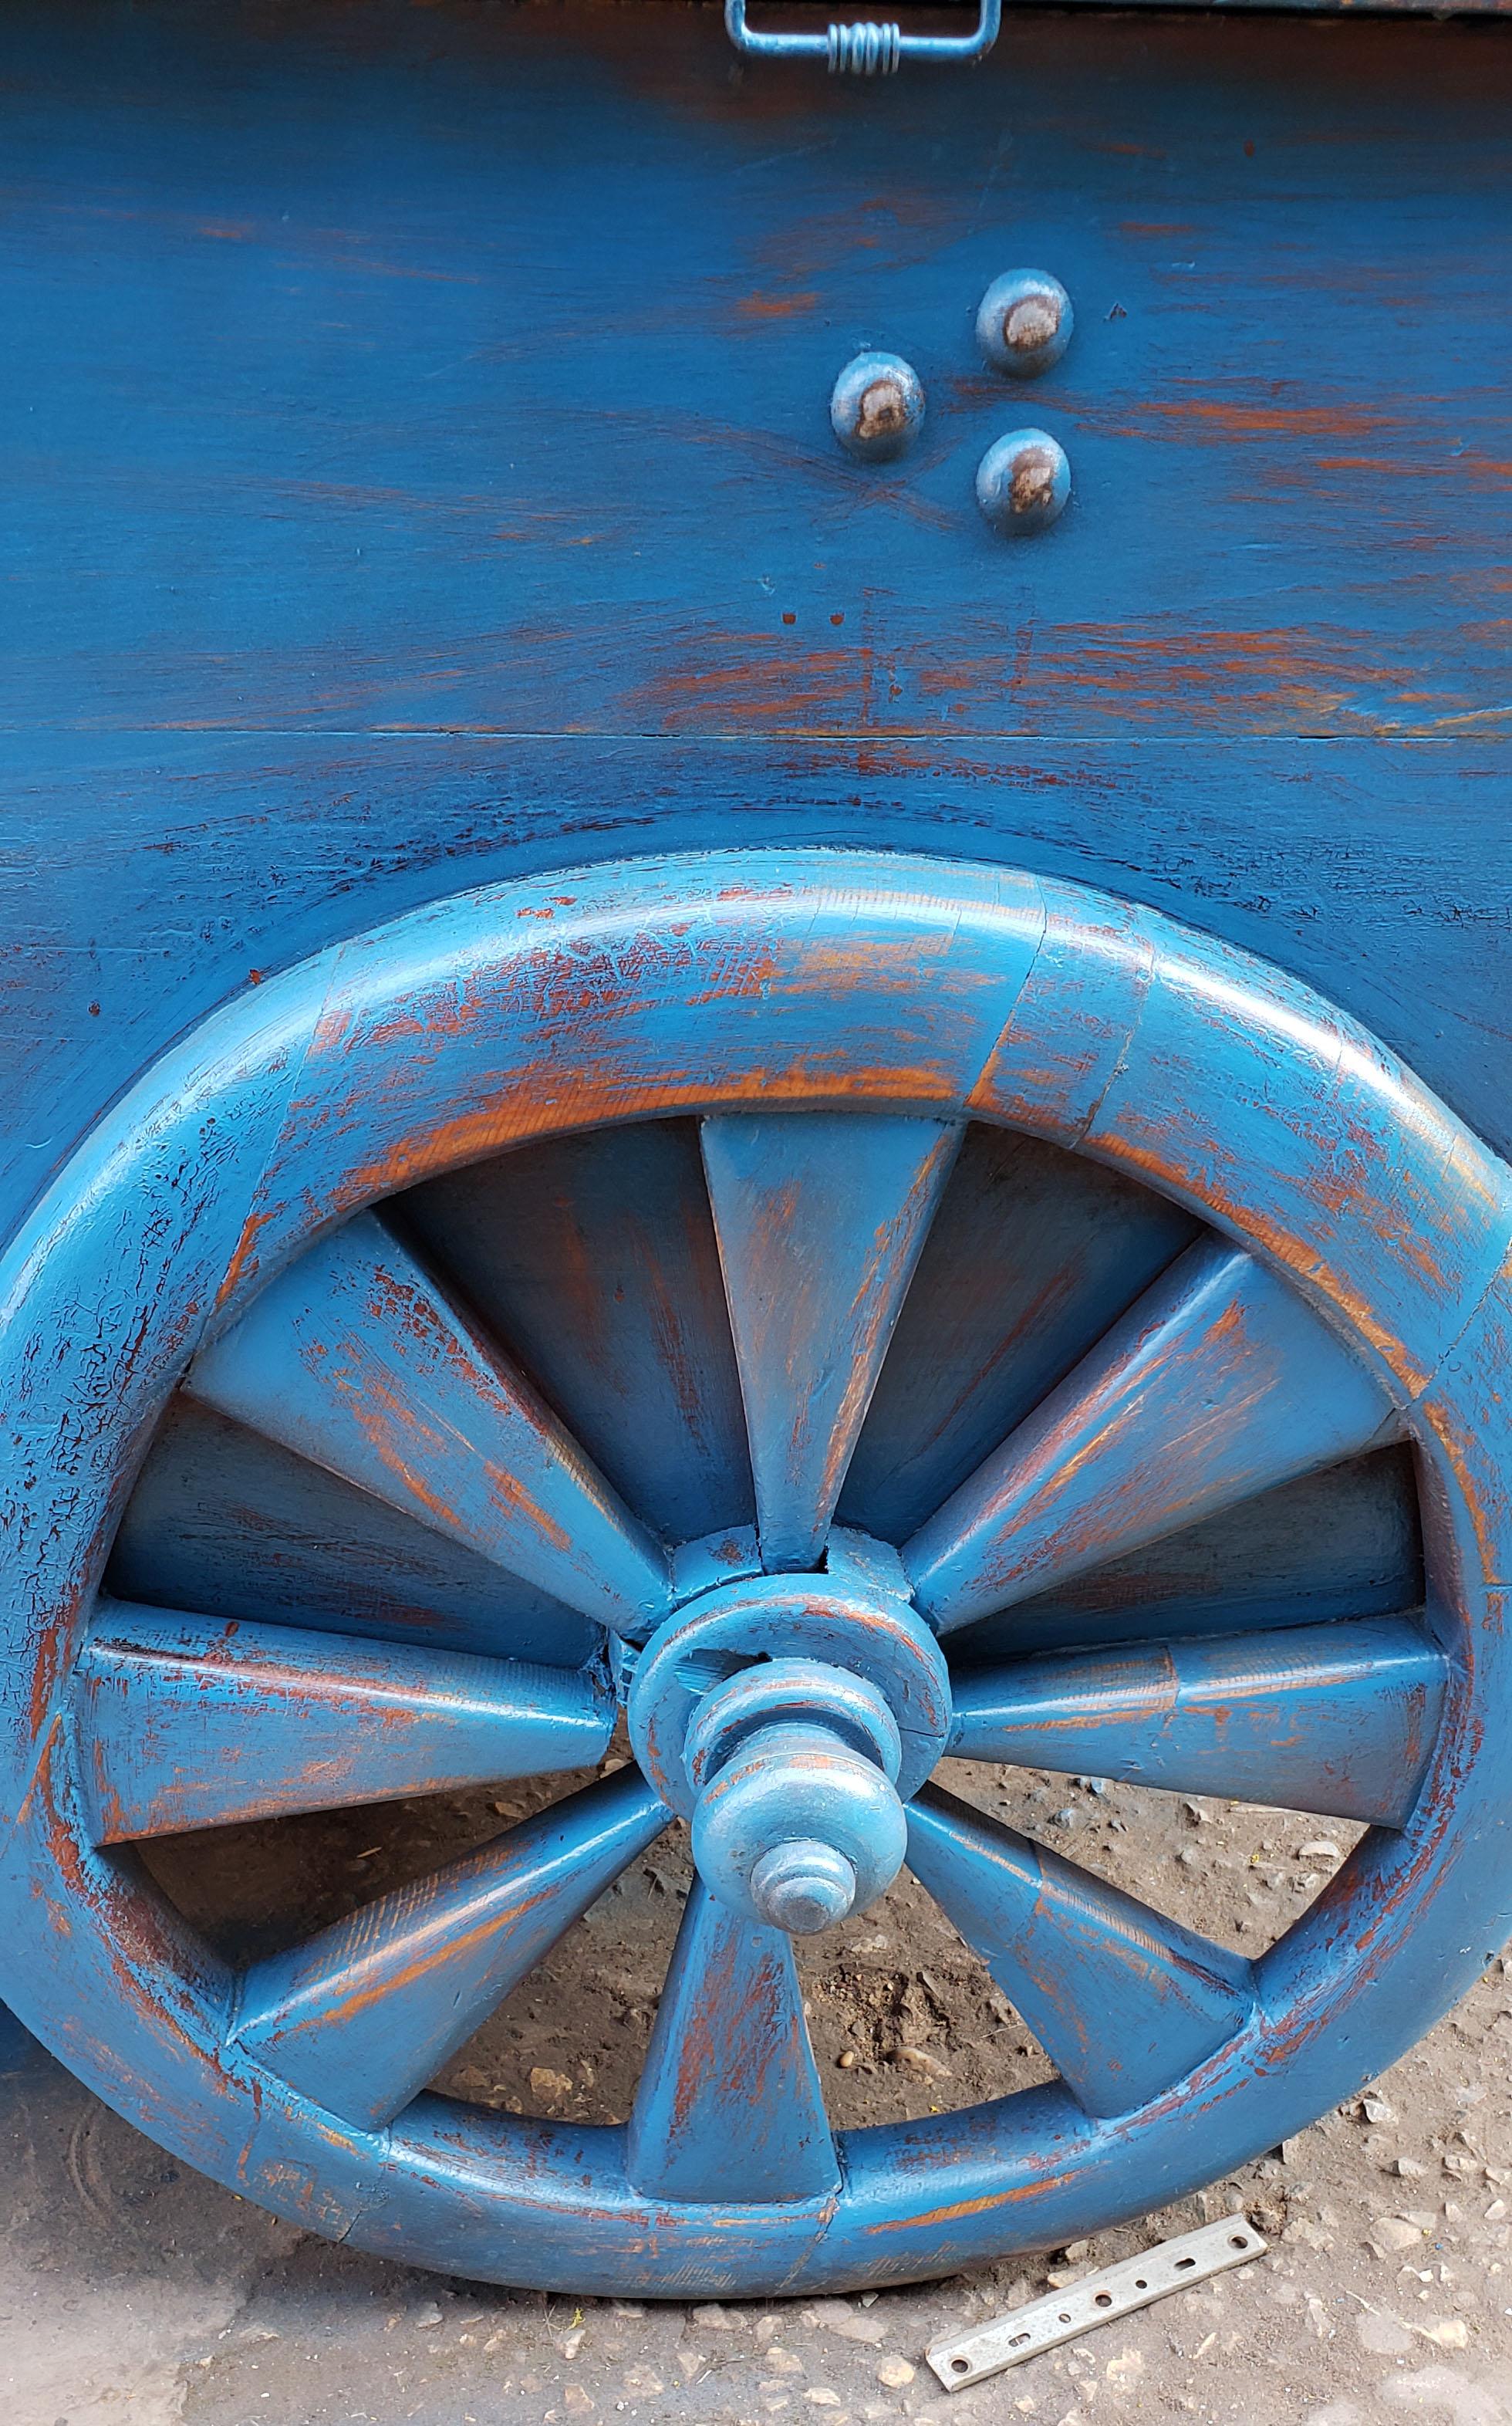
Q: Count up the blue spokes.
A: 8